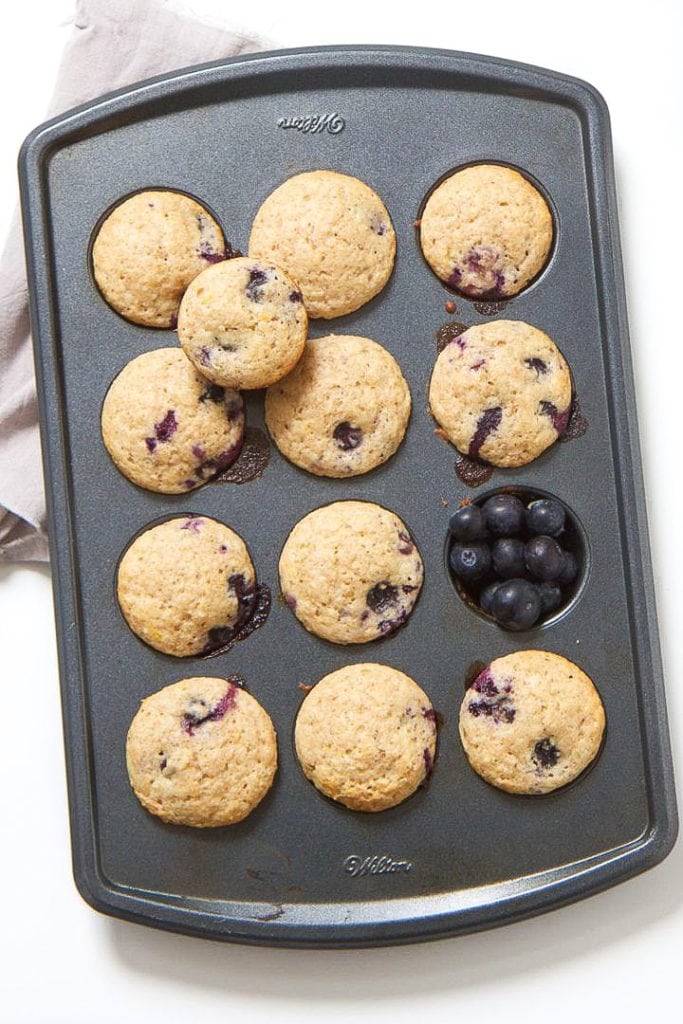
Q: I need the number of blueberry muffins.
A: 12